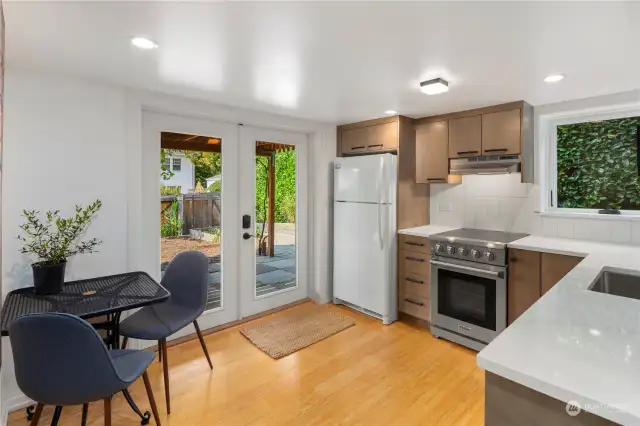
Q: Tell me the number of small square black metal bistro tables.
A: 1